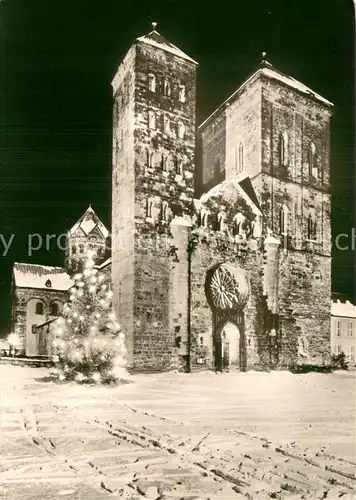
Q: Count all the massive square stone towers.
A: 2